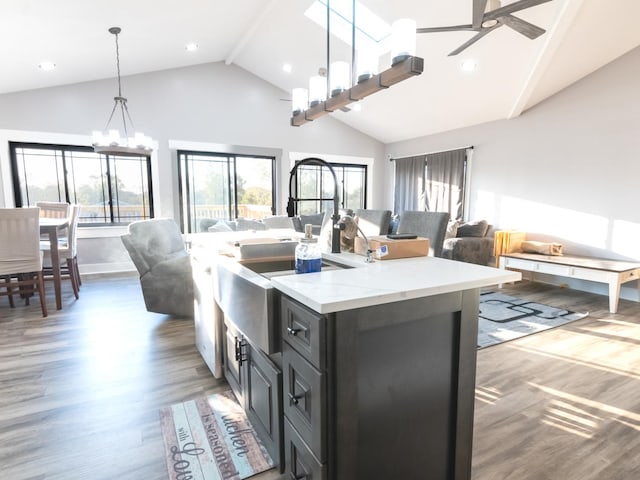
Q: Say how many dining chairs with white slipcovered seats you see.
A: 3